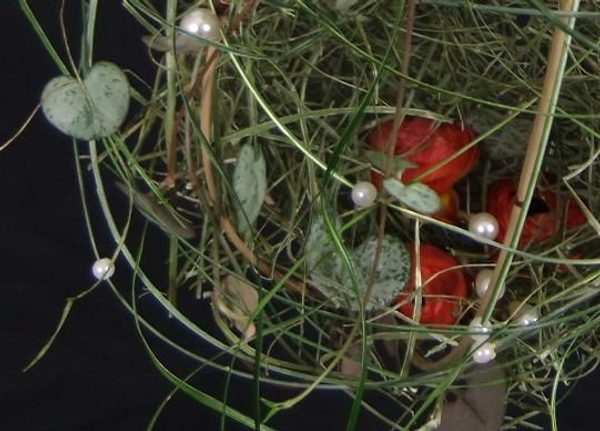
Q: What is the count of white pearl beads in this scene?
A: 8